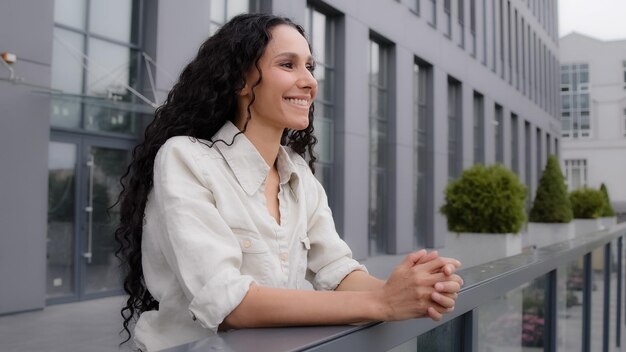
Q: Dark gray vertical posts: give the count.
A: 5